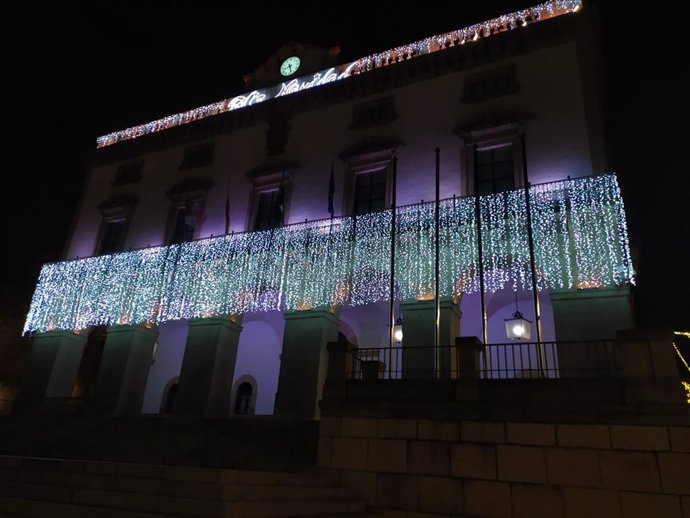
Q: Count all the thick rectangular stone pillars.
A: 6